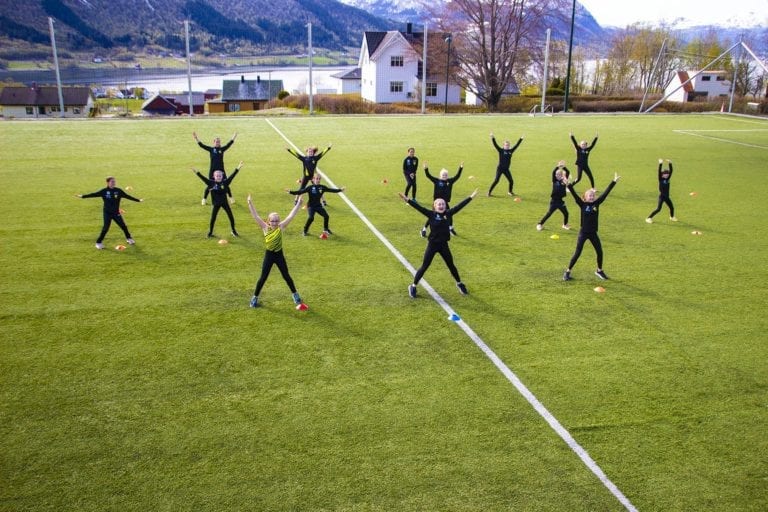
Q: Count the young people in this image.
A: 14